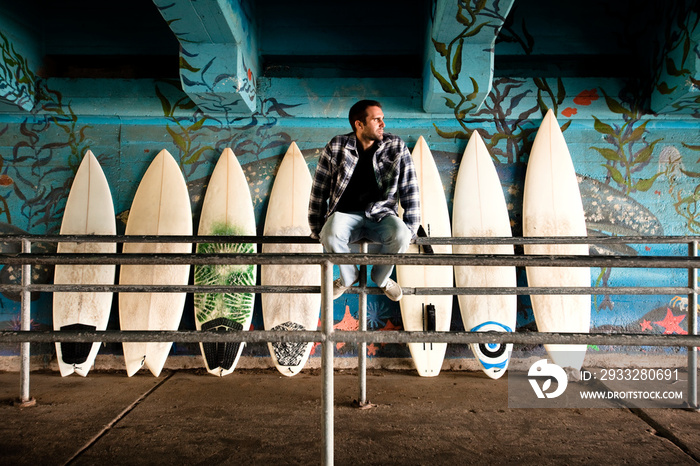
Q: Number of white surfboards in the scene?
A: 7